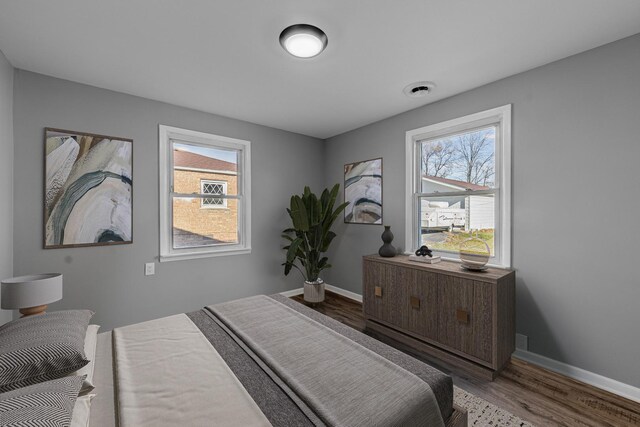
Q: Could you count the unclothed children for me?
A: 0